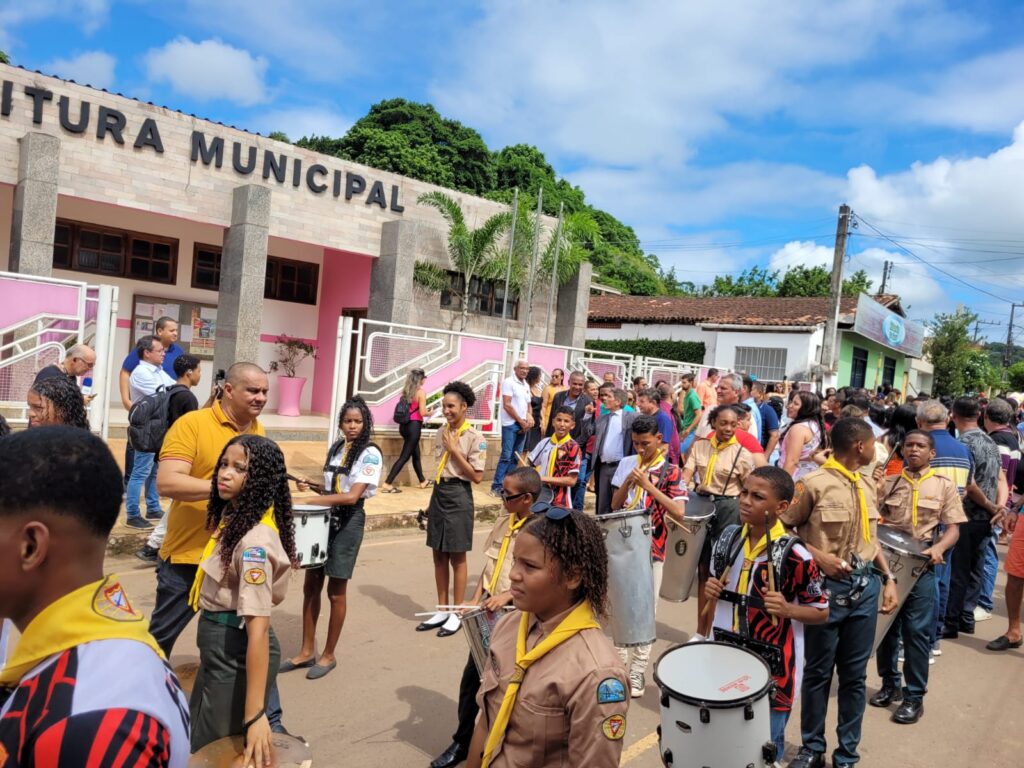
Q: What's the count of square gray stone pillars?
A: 4